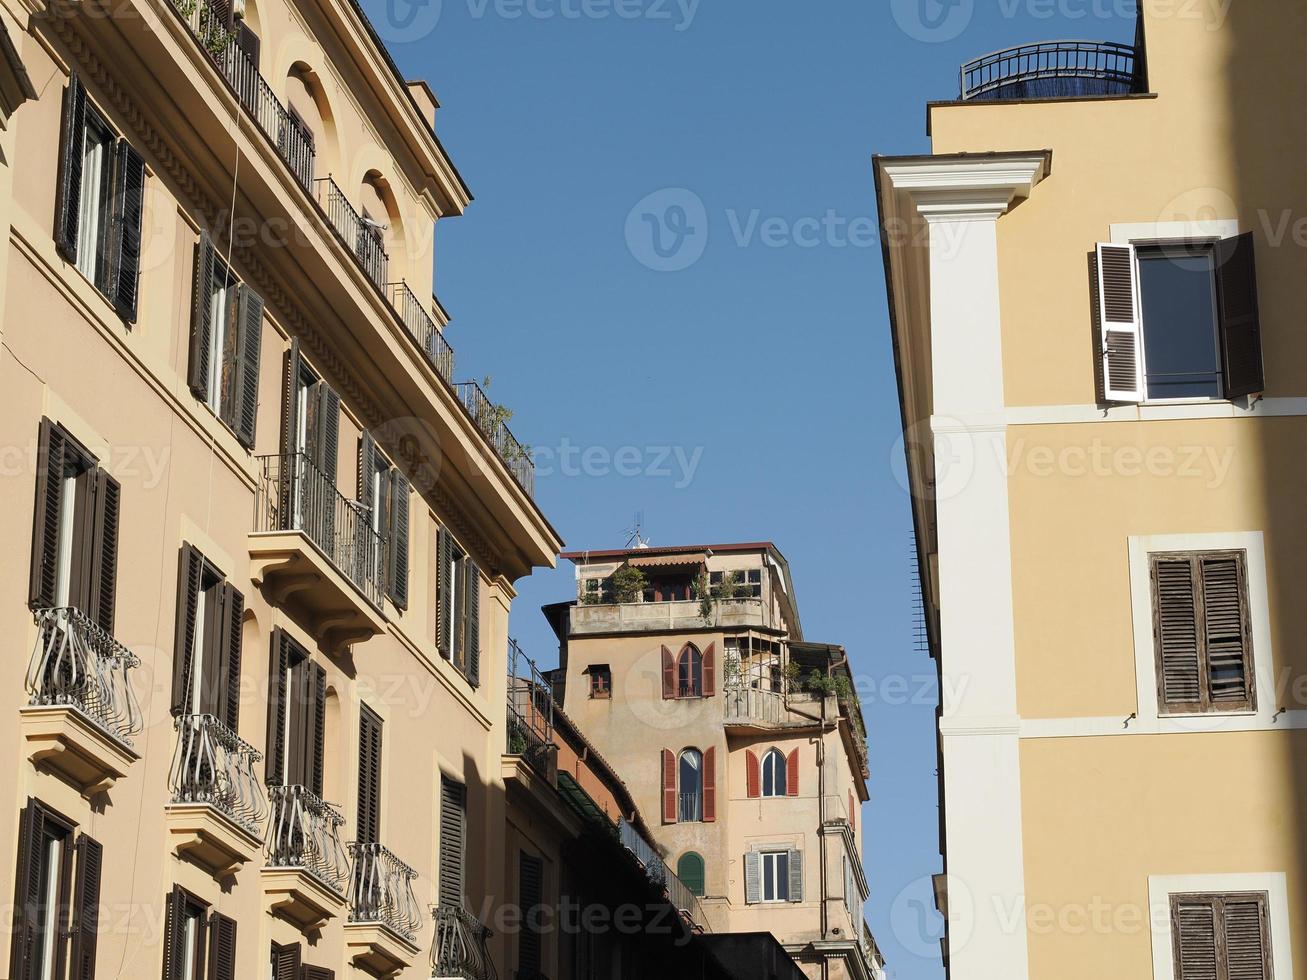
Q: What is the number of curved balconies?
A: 6